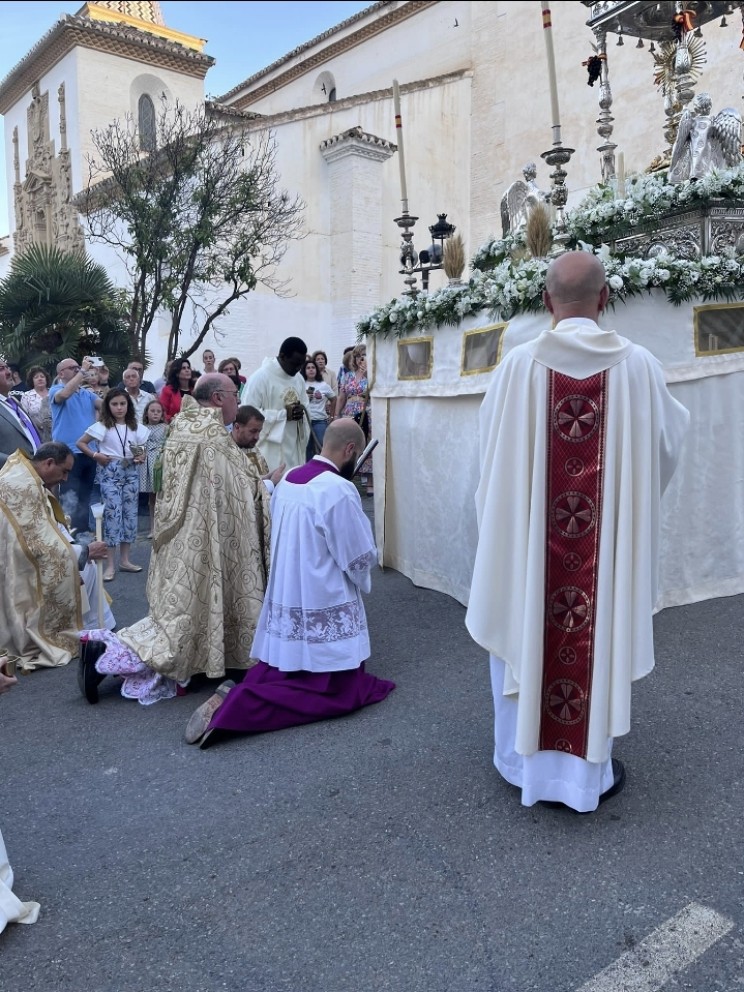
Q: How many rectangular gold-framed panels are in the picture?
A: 3